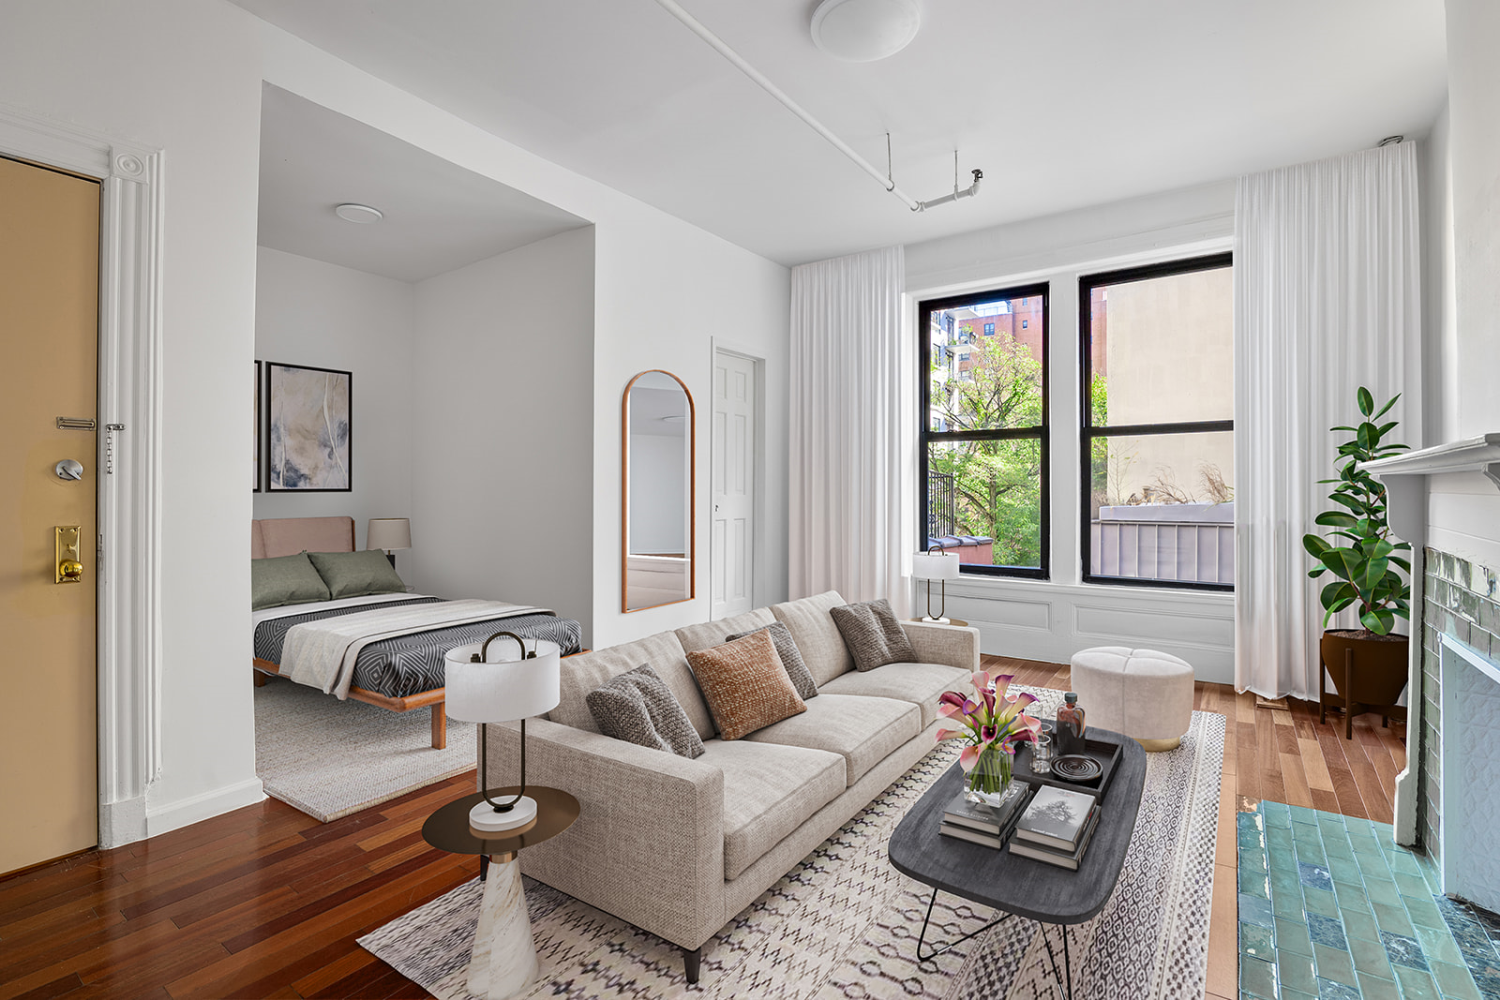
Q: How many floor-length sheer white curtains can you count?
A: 2